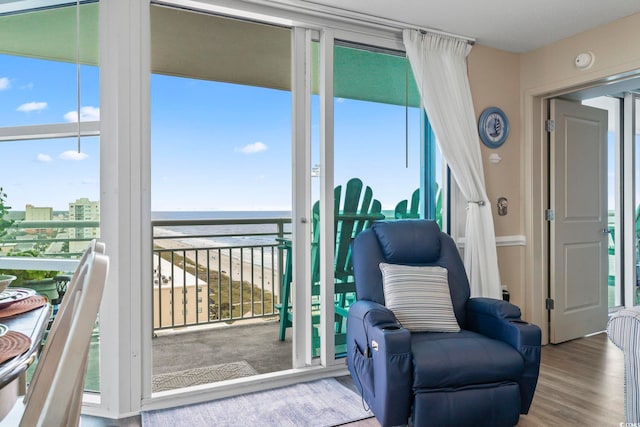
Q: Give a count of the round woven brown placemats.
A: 2